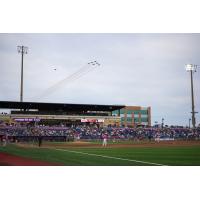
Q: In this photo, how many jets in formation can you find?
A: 6